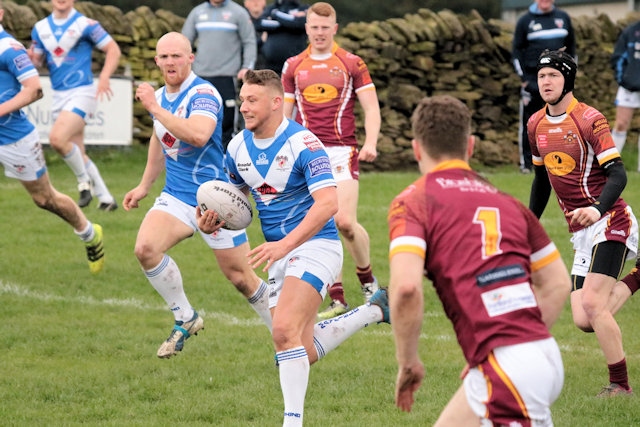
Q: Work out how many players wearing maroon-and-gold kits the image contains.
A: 3